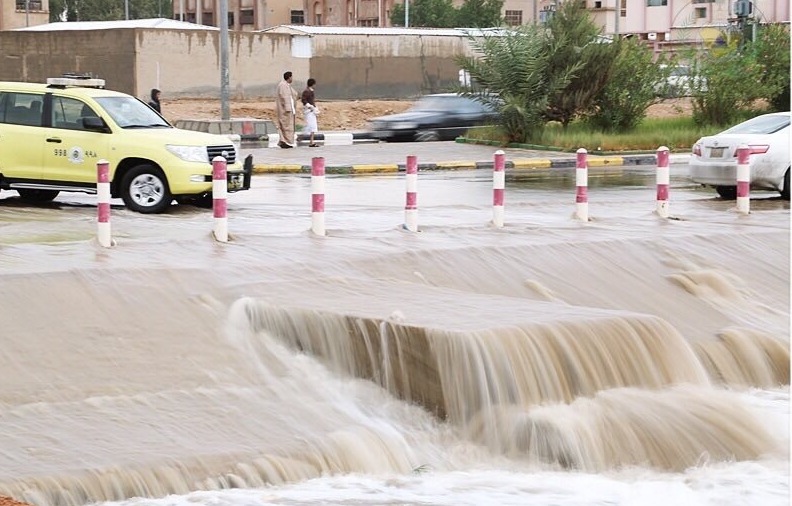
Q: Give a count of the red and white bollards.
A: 8